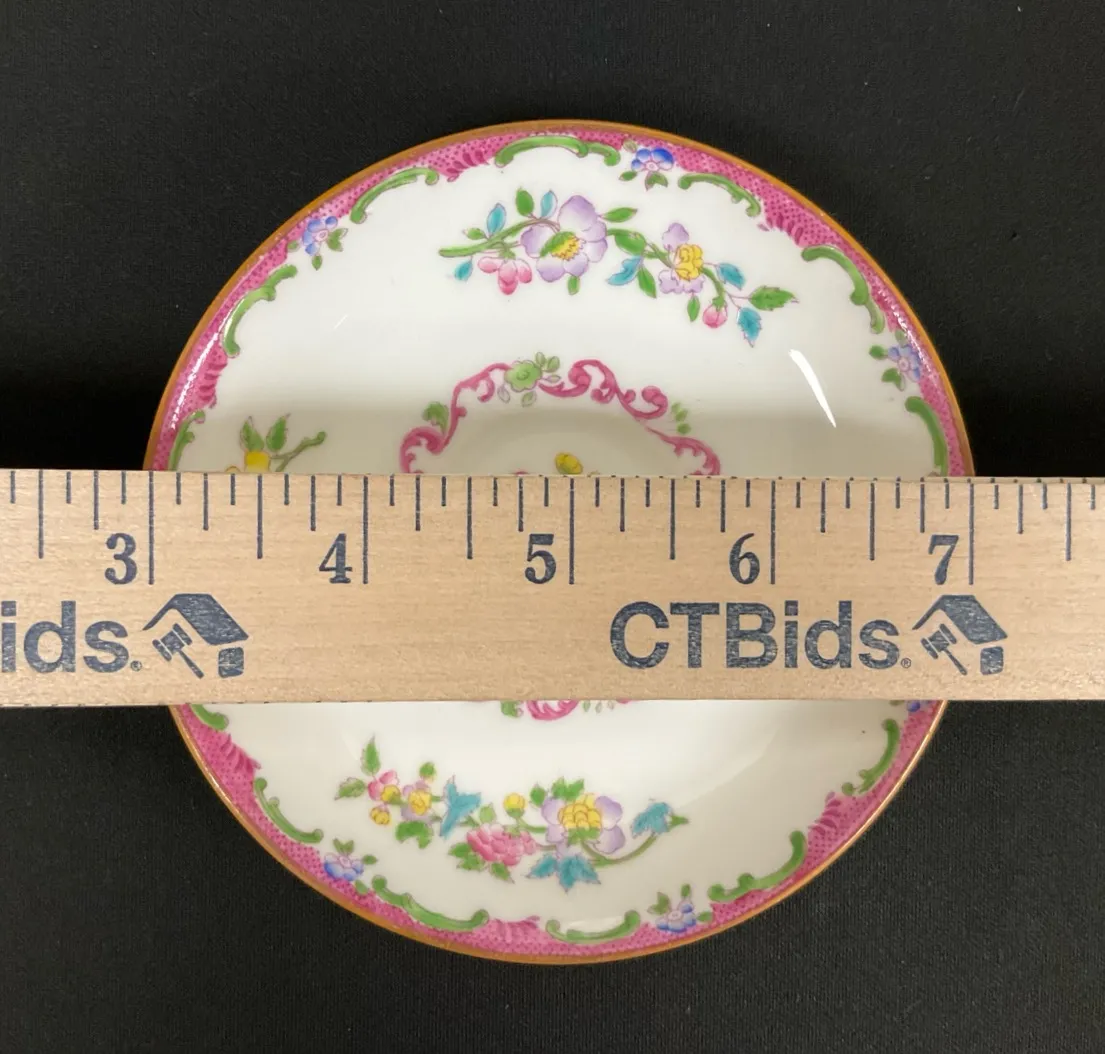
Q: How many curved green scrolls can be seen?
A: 13